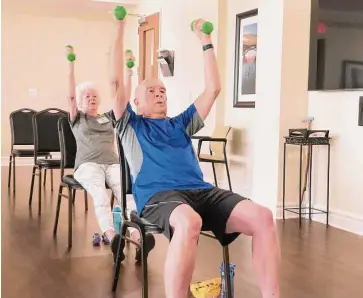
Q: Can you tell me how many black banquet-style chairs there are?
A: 4